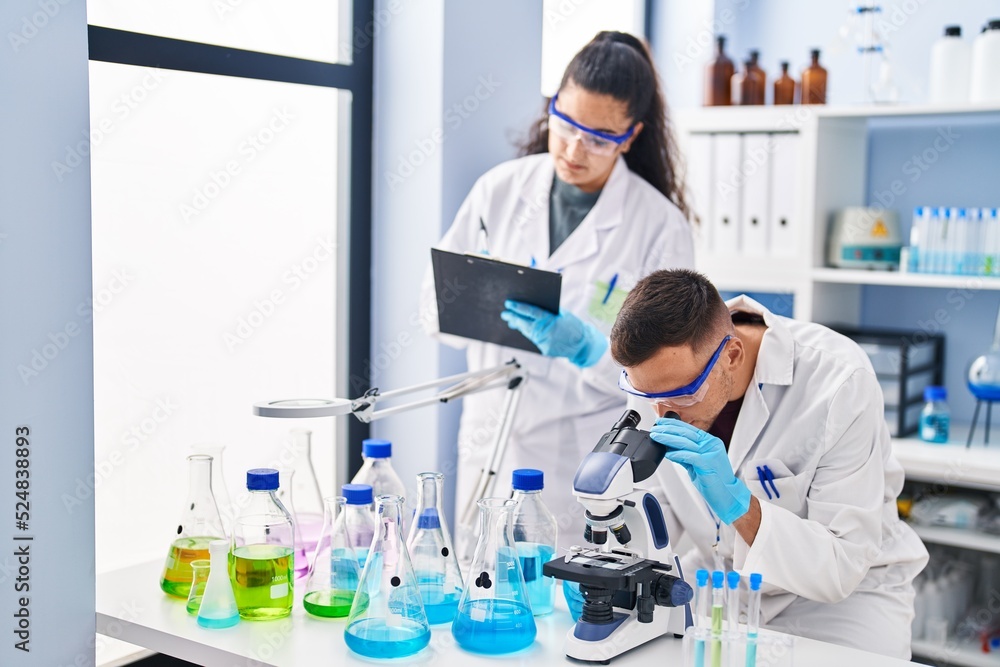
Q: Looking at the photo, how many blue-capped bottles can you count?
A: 6